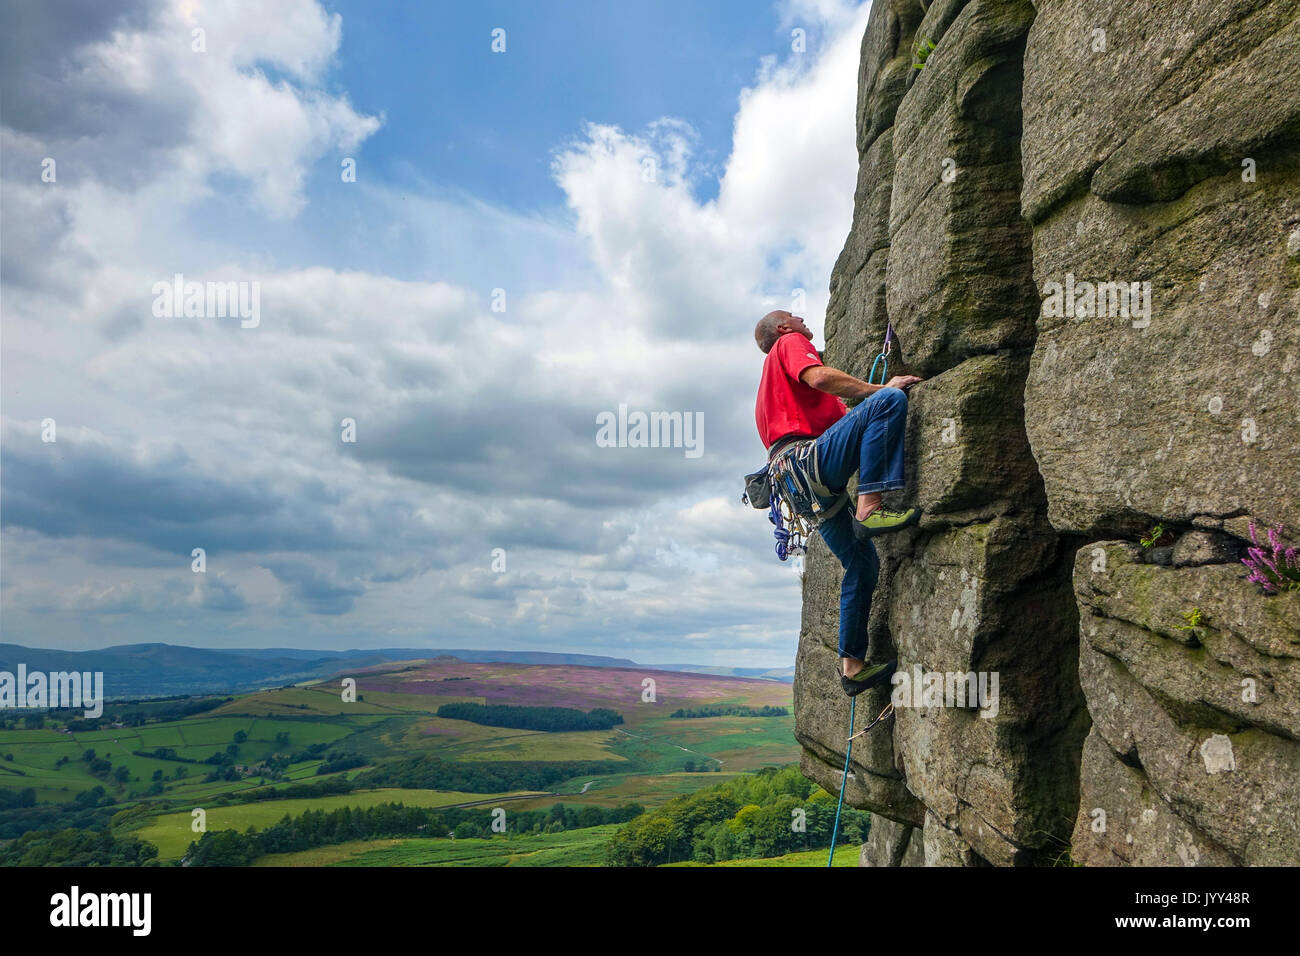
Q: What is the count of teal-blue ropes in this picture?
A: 1